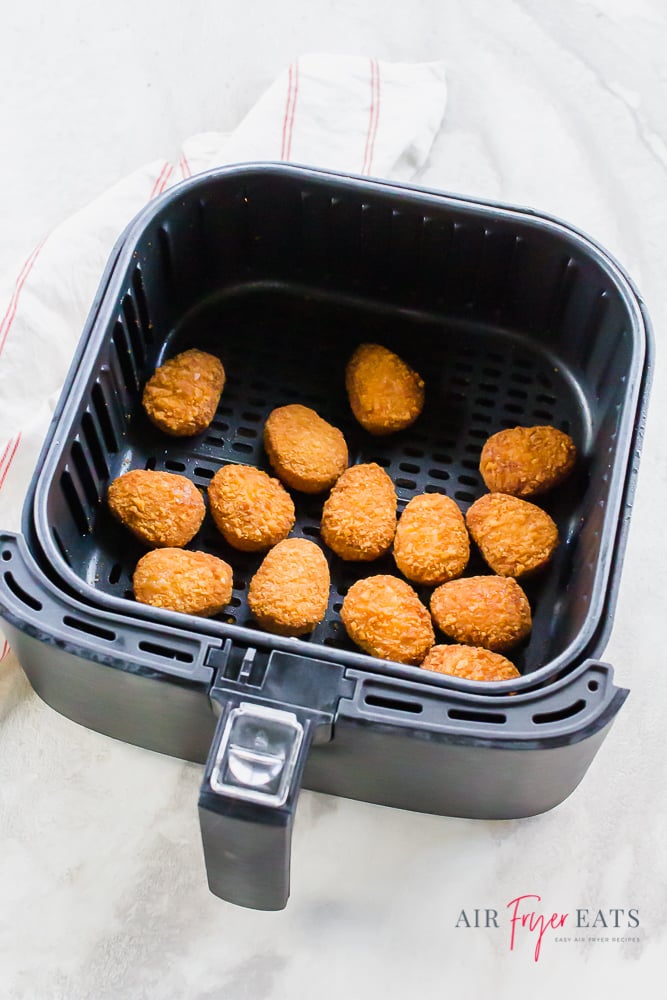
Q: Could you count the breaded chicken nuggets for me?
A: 14